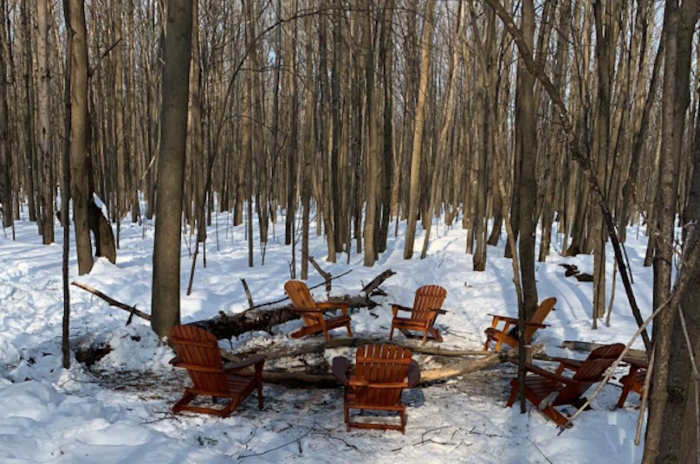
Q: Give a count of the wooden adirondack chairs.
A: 7